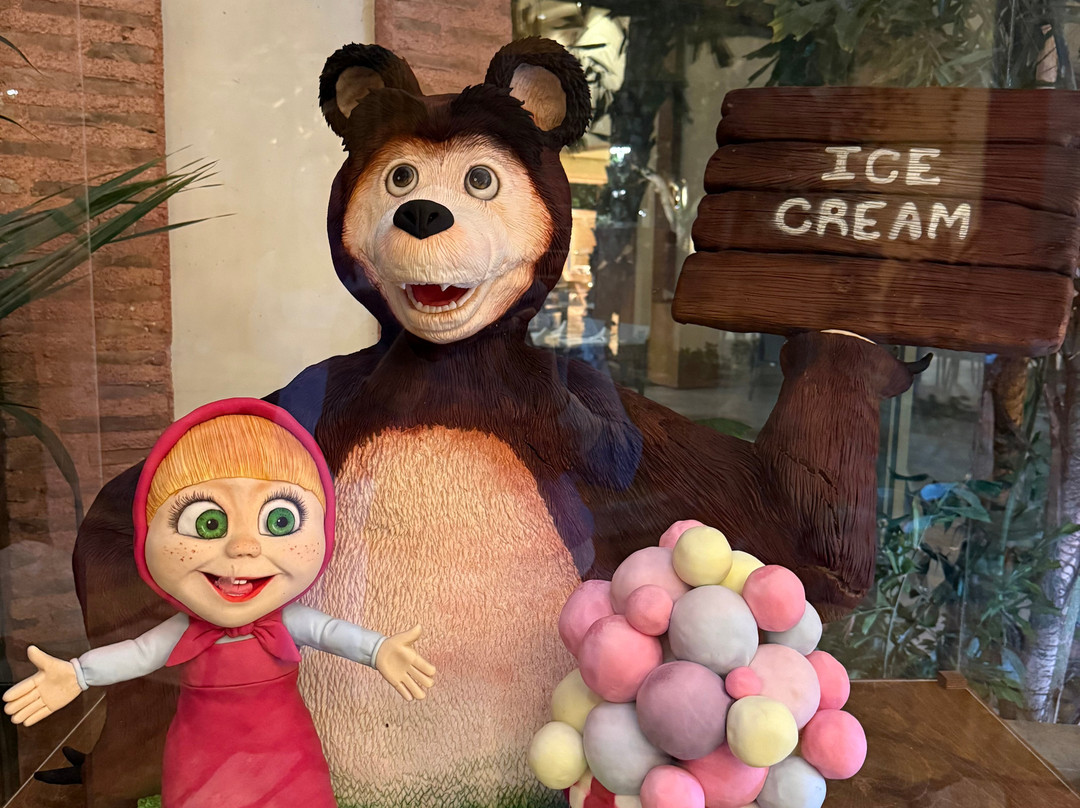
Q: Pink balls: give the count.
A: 12